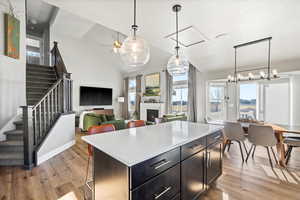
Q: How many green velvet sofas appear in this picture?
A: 2